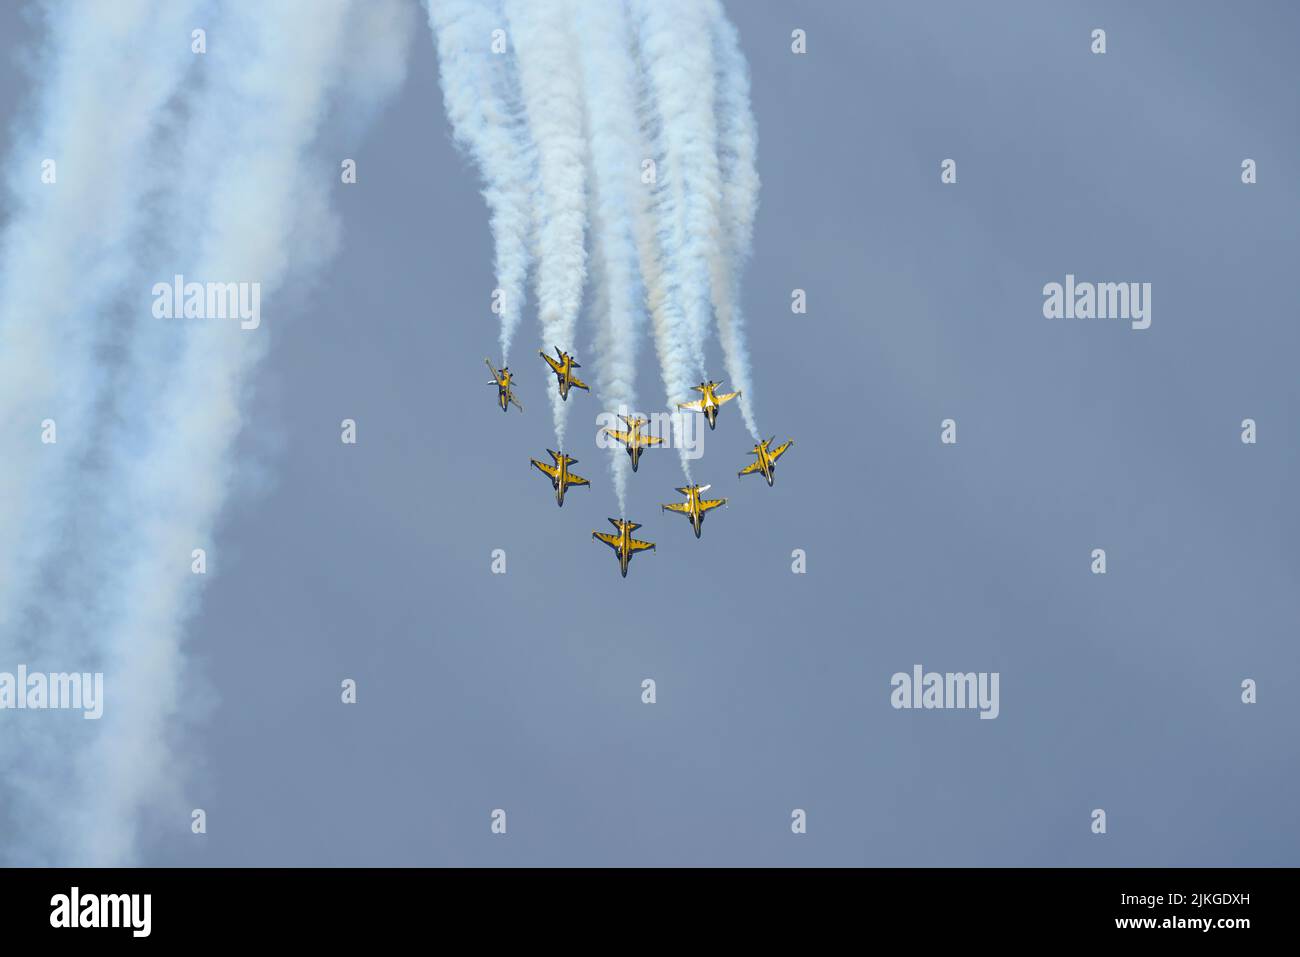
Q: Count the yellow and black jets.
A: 8